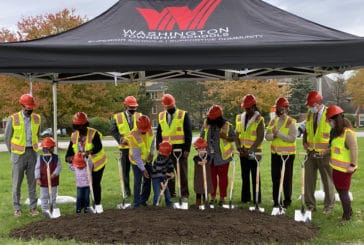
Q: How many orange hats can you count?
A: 14